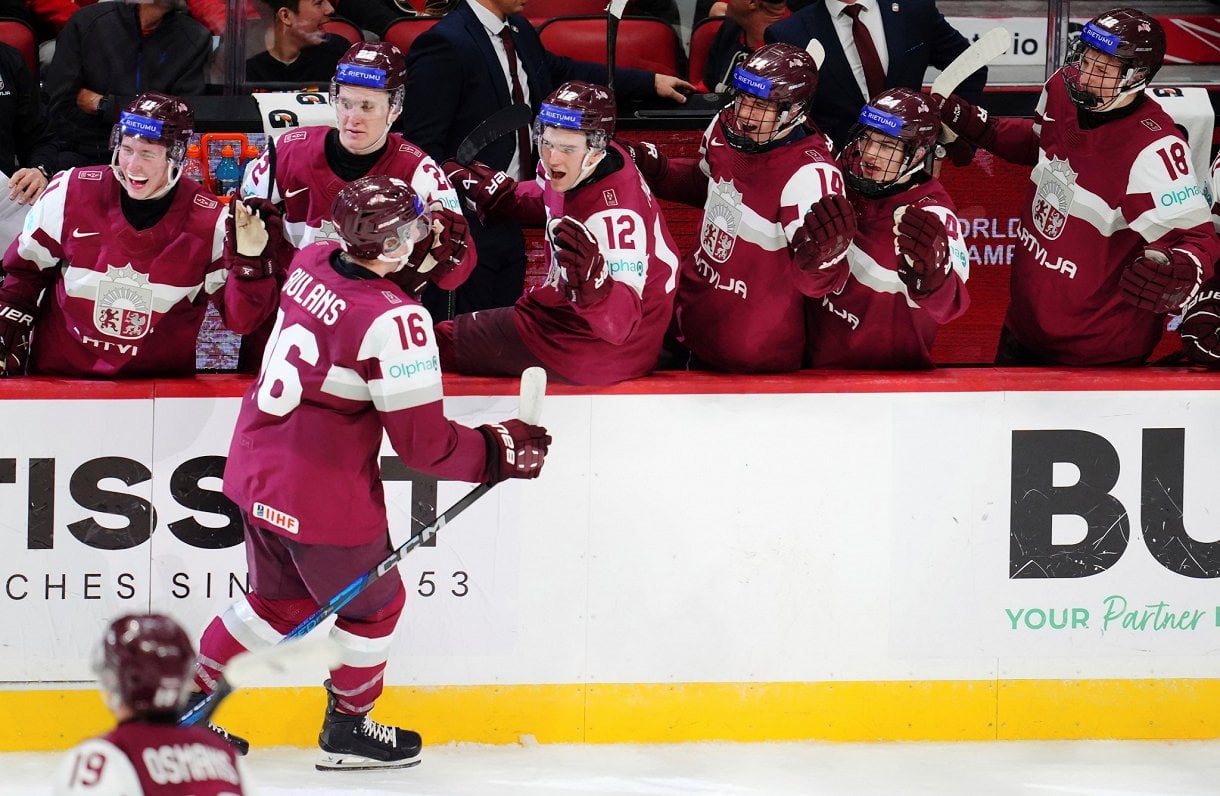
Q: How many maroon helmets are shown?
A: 8